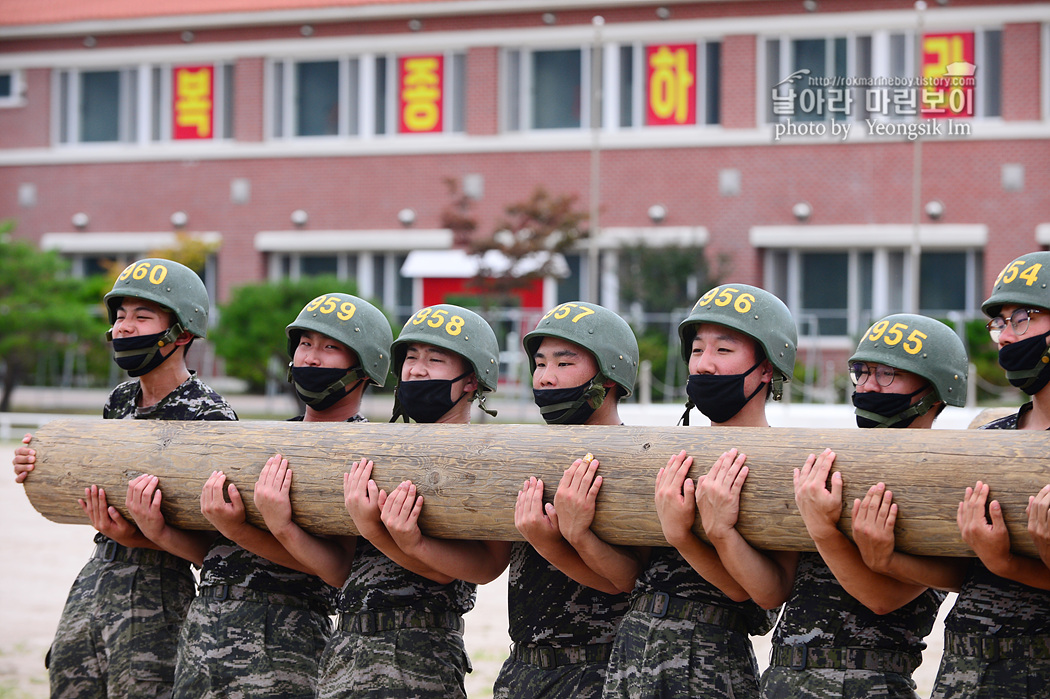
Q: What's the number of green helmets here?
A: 7